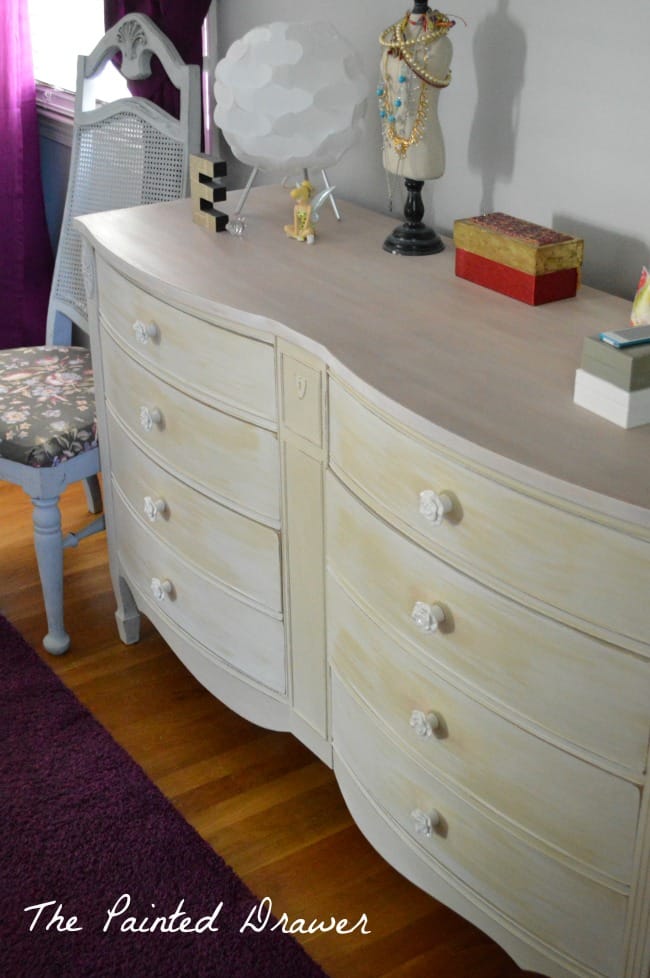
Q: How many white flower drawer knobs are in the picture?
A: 8